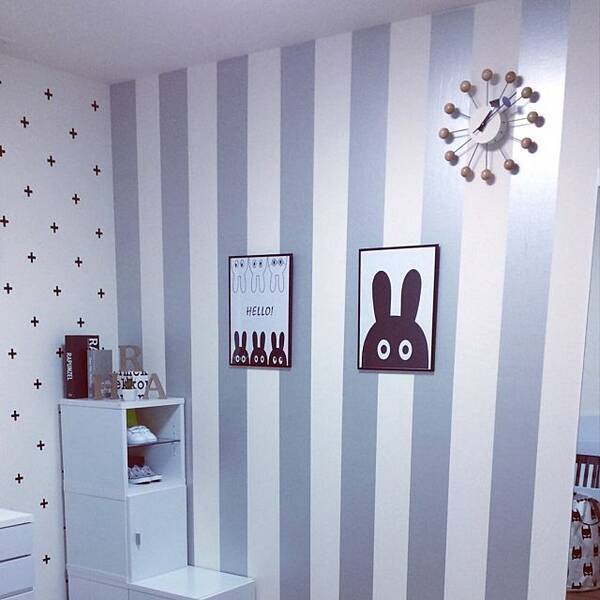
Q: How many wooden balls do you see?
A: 12